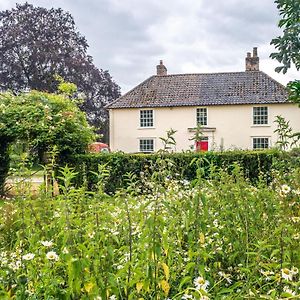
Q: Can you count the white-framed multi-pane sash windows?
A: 5